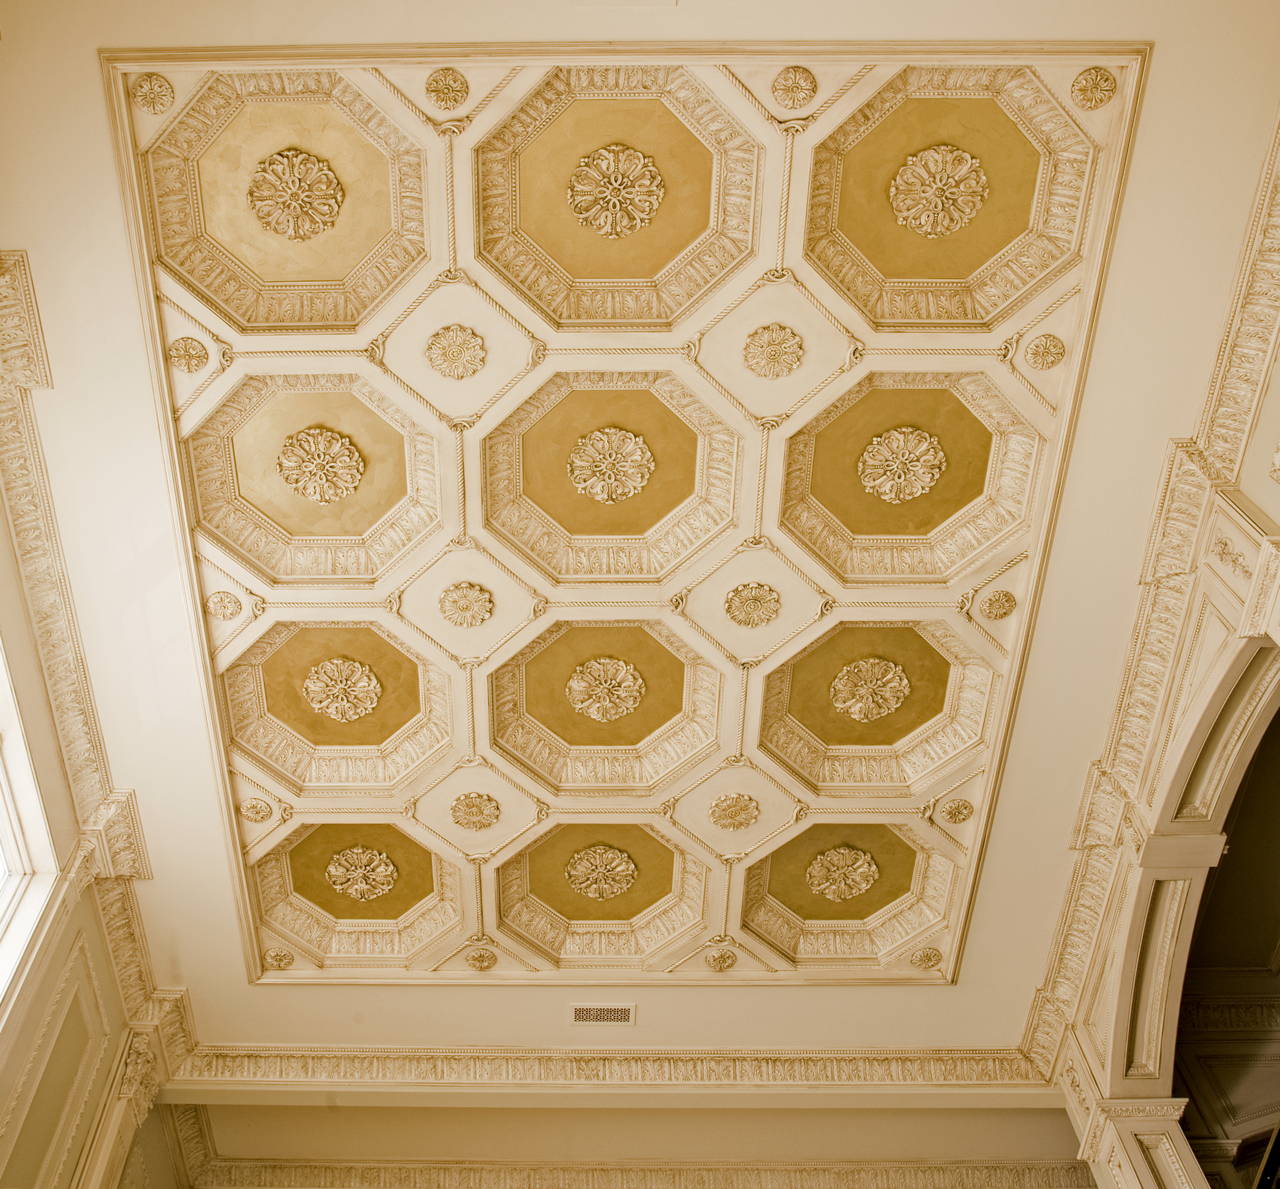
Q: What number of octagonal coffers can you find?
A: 12